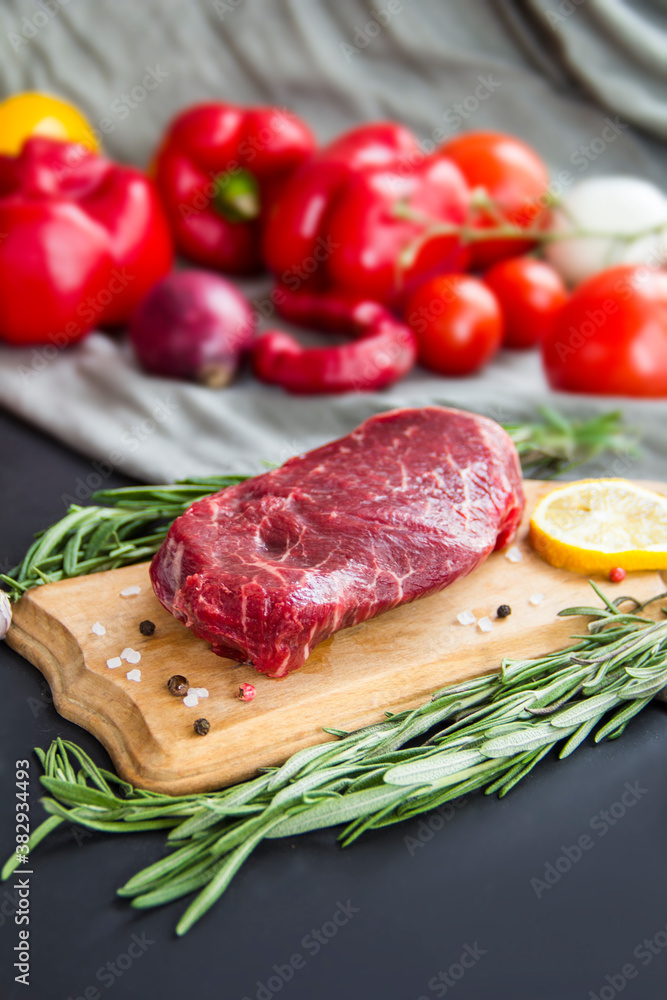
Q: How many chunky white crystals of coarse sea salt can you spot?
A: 12